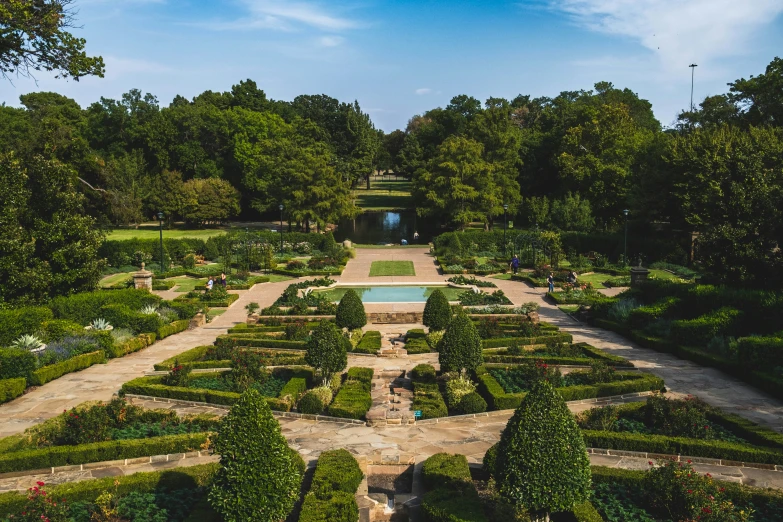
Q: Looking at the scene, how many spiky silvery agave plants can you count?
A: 3